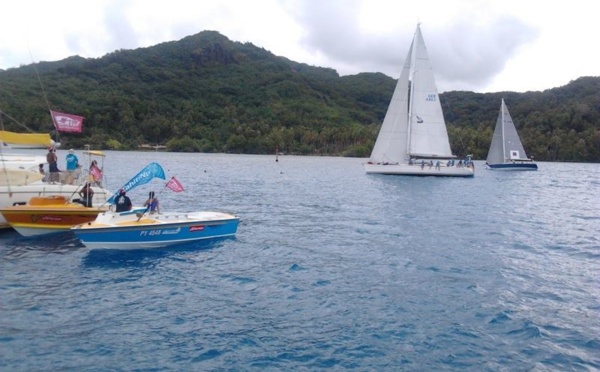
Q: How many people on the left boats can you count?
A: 7